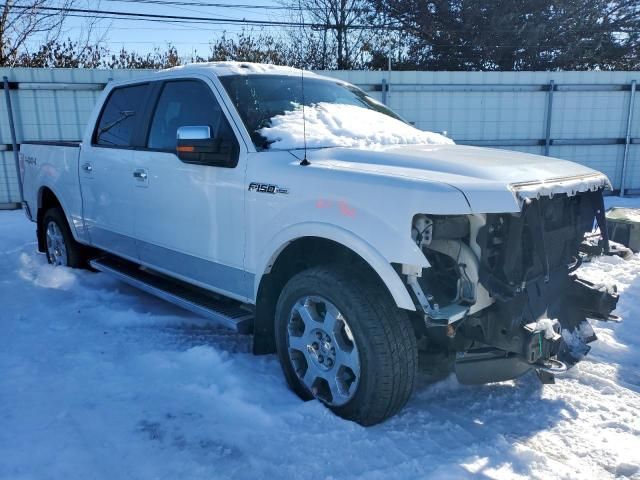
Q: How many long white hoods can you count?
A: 1